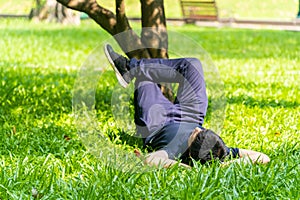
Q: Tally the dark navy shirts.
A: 1